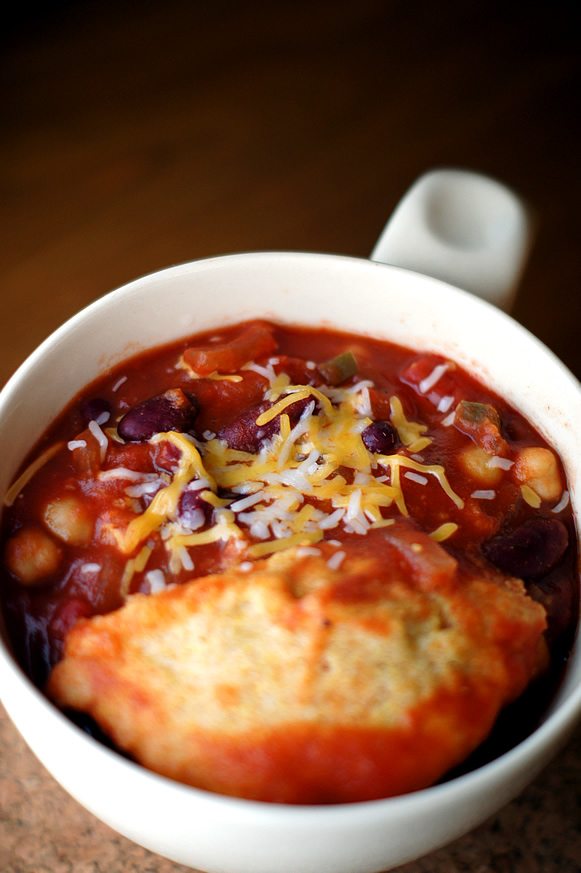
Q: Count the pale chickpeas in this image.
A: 4